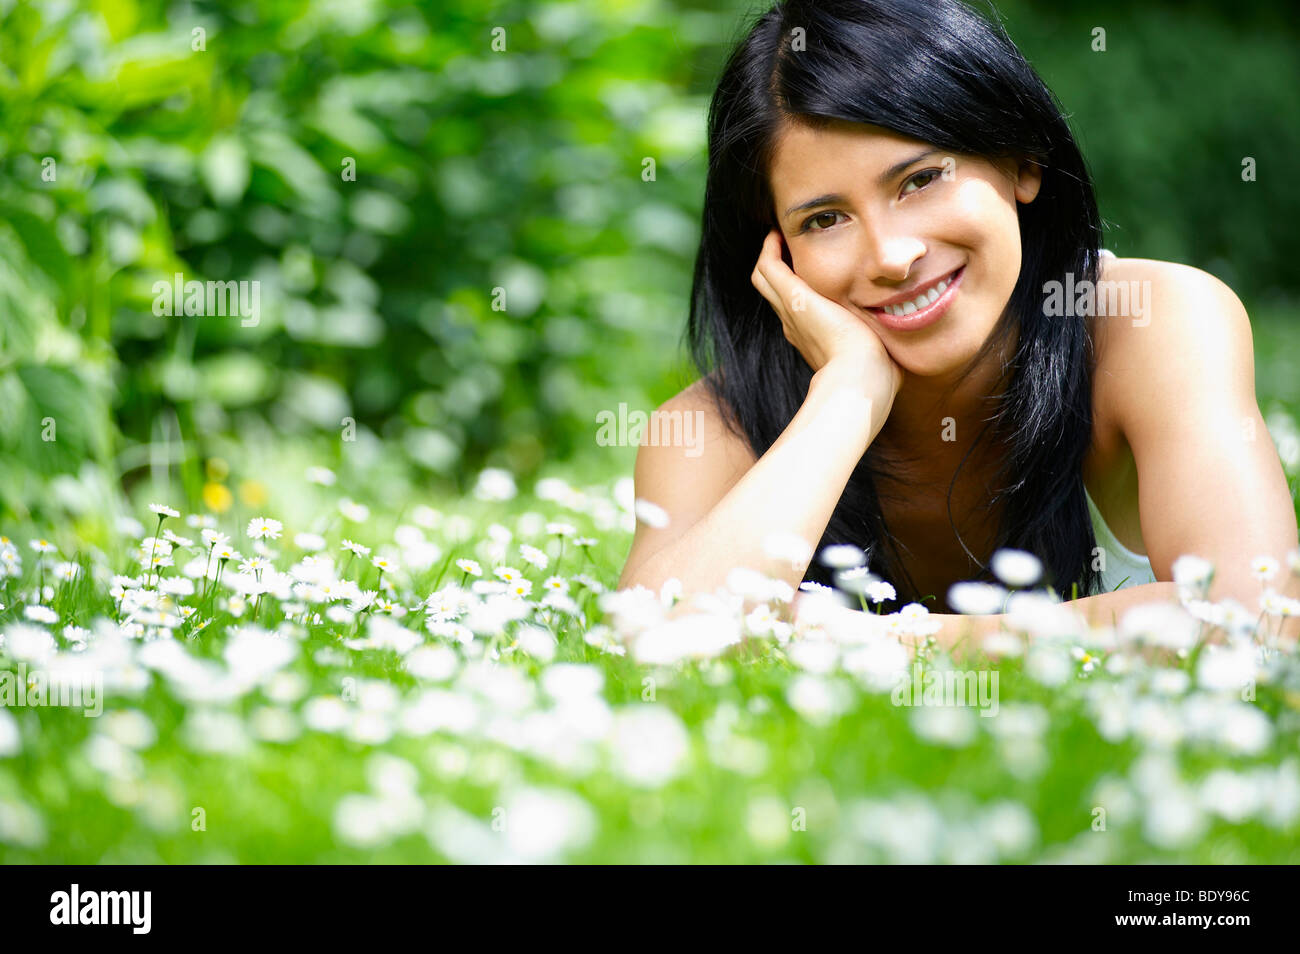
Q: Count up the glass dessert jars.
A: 0